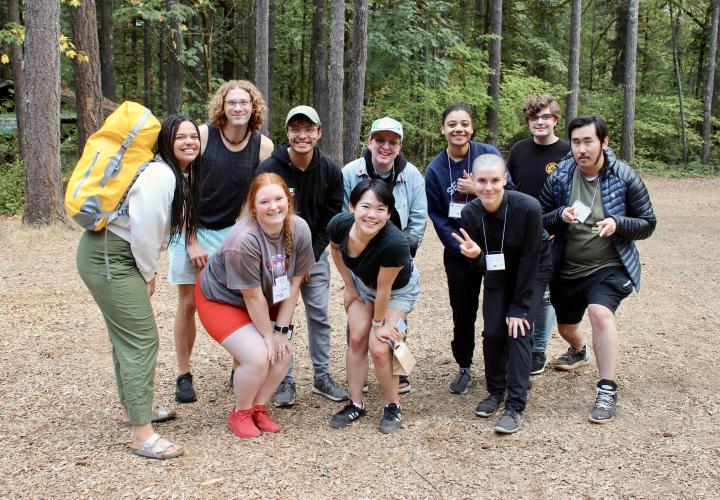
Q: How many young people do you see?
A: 10